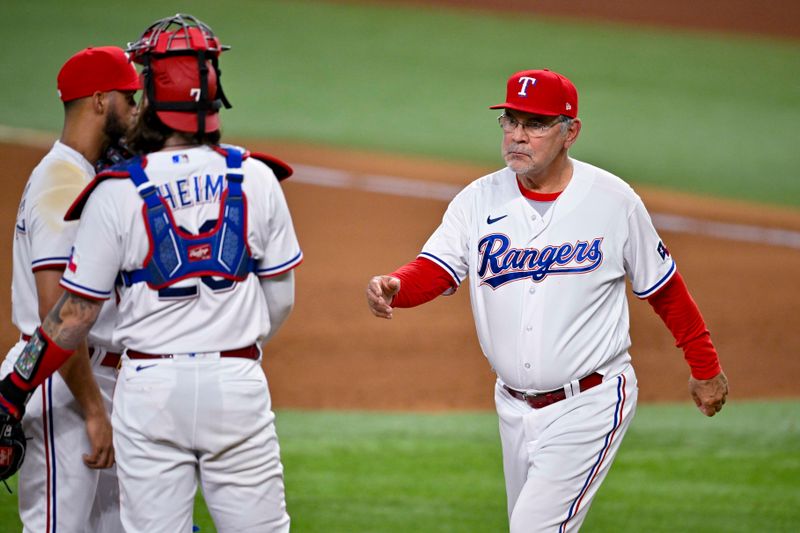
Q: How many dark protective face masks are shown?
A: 1